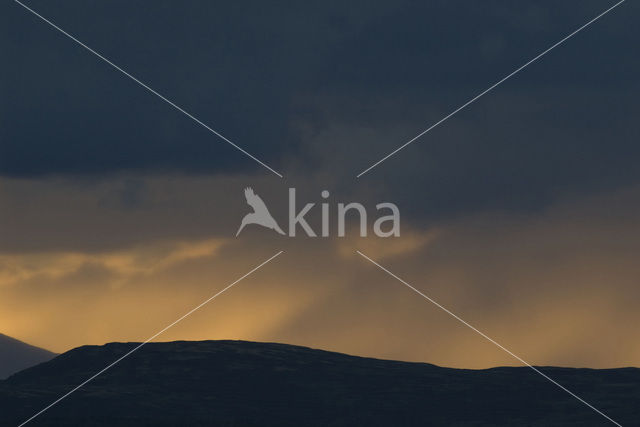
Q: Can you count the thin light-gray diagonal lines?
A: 4